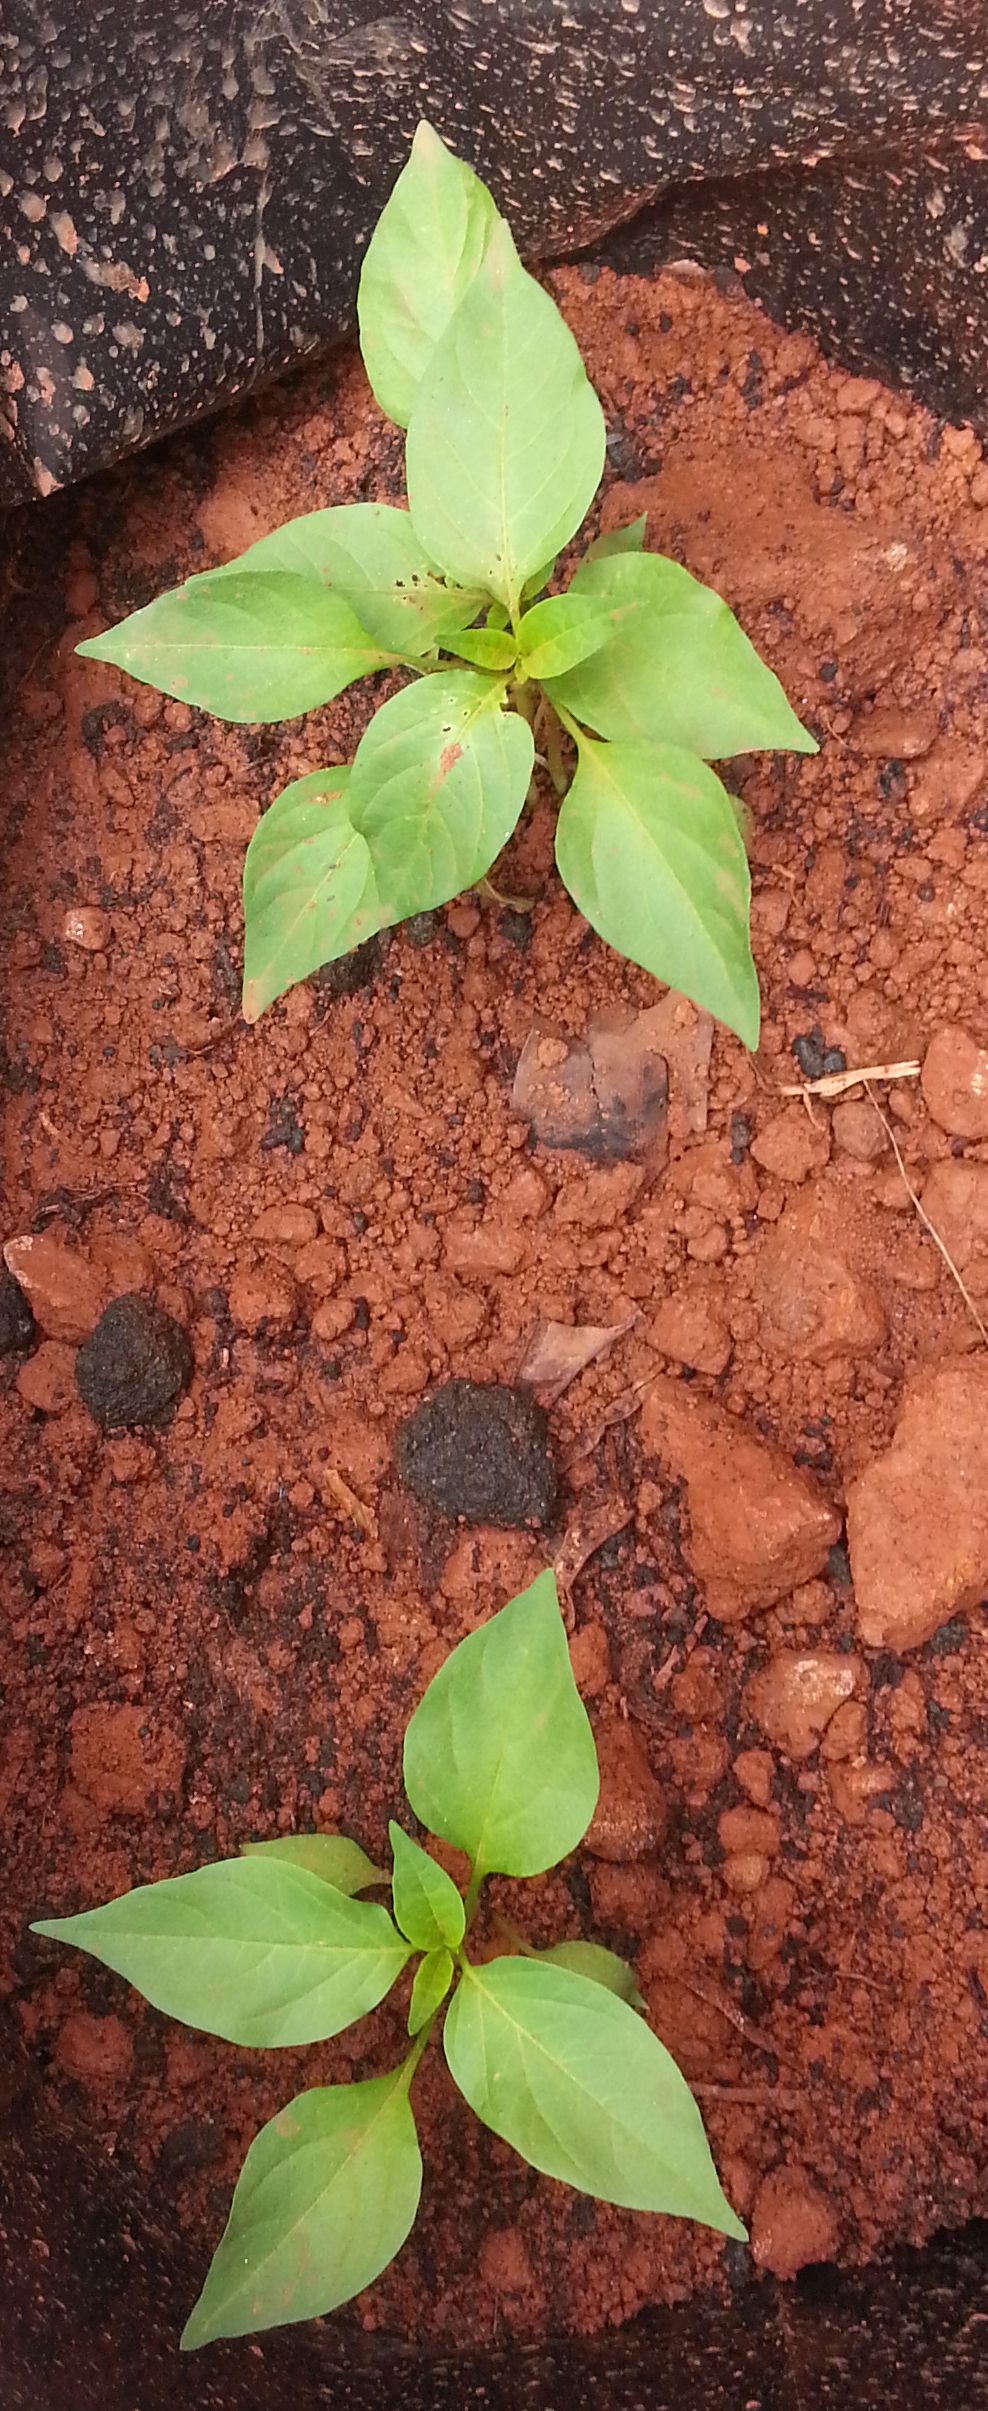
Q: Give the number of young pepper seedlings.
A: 2